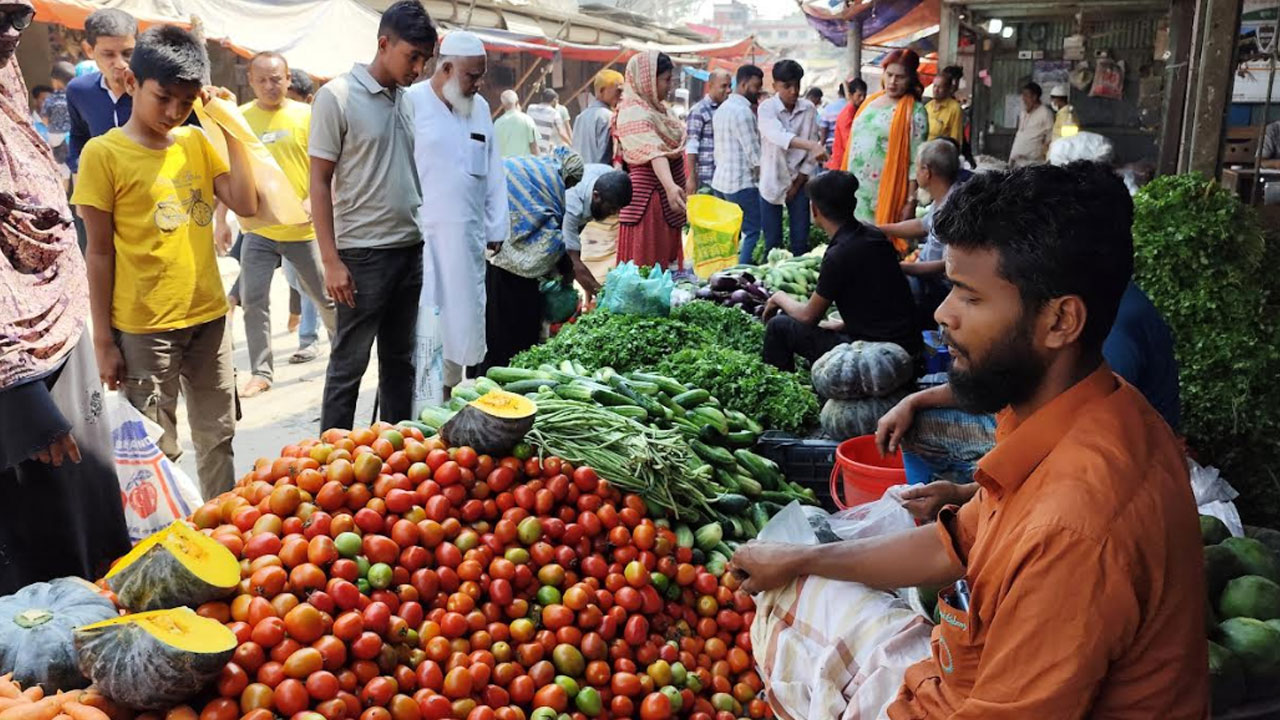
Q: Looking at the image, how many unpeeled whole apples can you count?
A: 0